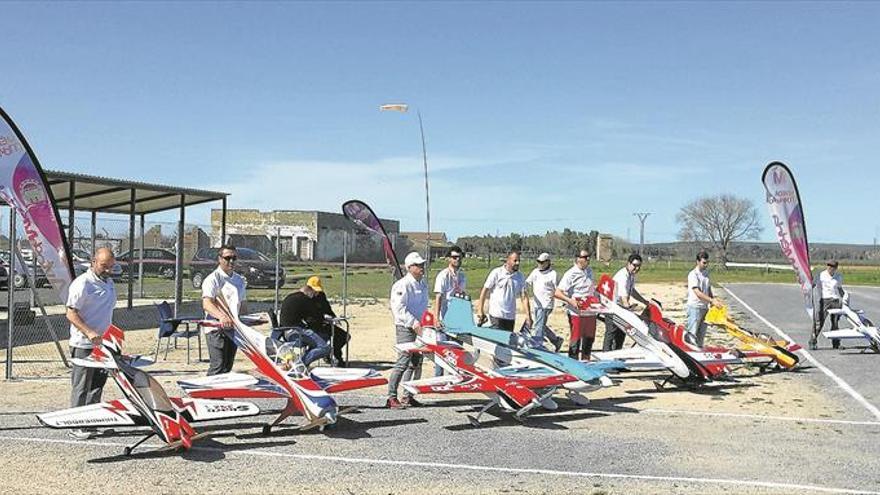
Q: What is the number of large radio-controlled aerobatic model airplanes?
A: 8